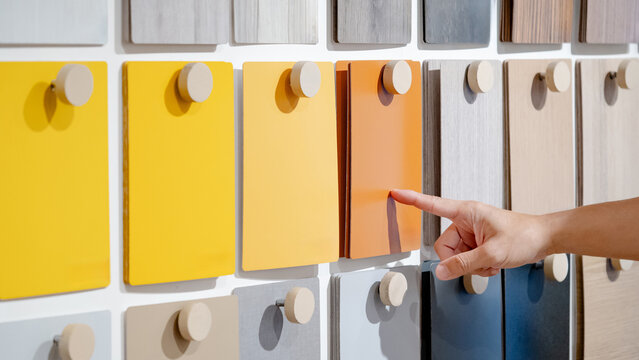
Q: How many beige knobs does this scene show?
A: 14